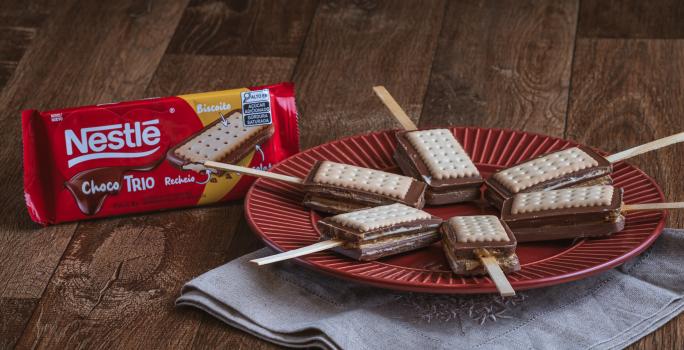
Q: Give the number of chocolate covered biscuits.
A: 6